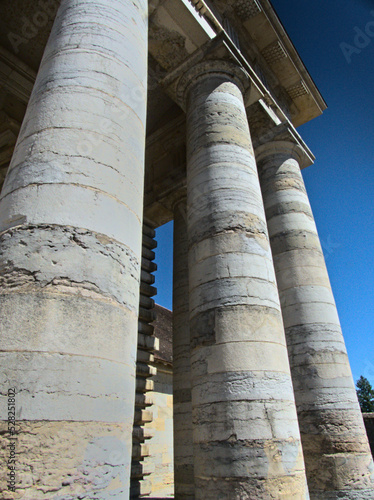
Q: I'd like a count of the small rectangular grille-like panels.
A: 3